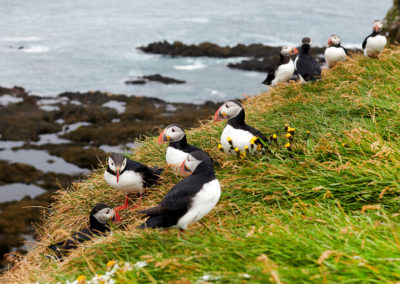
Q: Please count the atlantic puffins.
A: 9